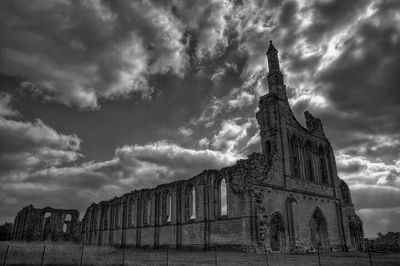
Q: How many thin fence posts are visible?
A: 9